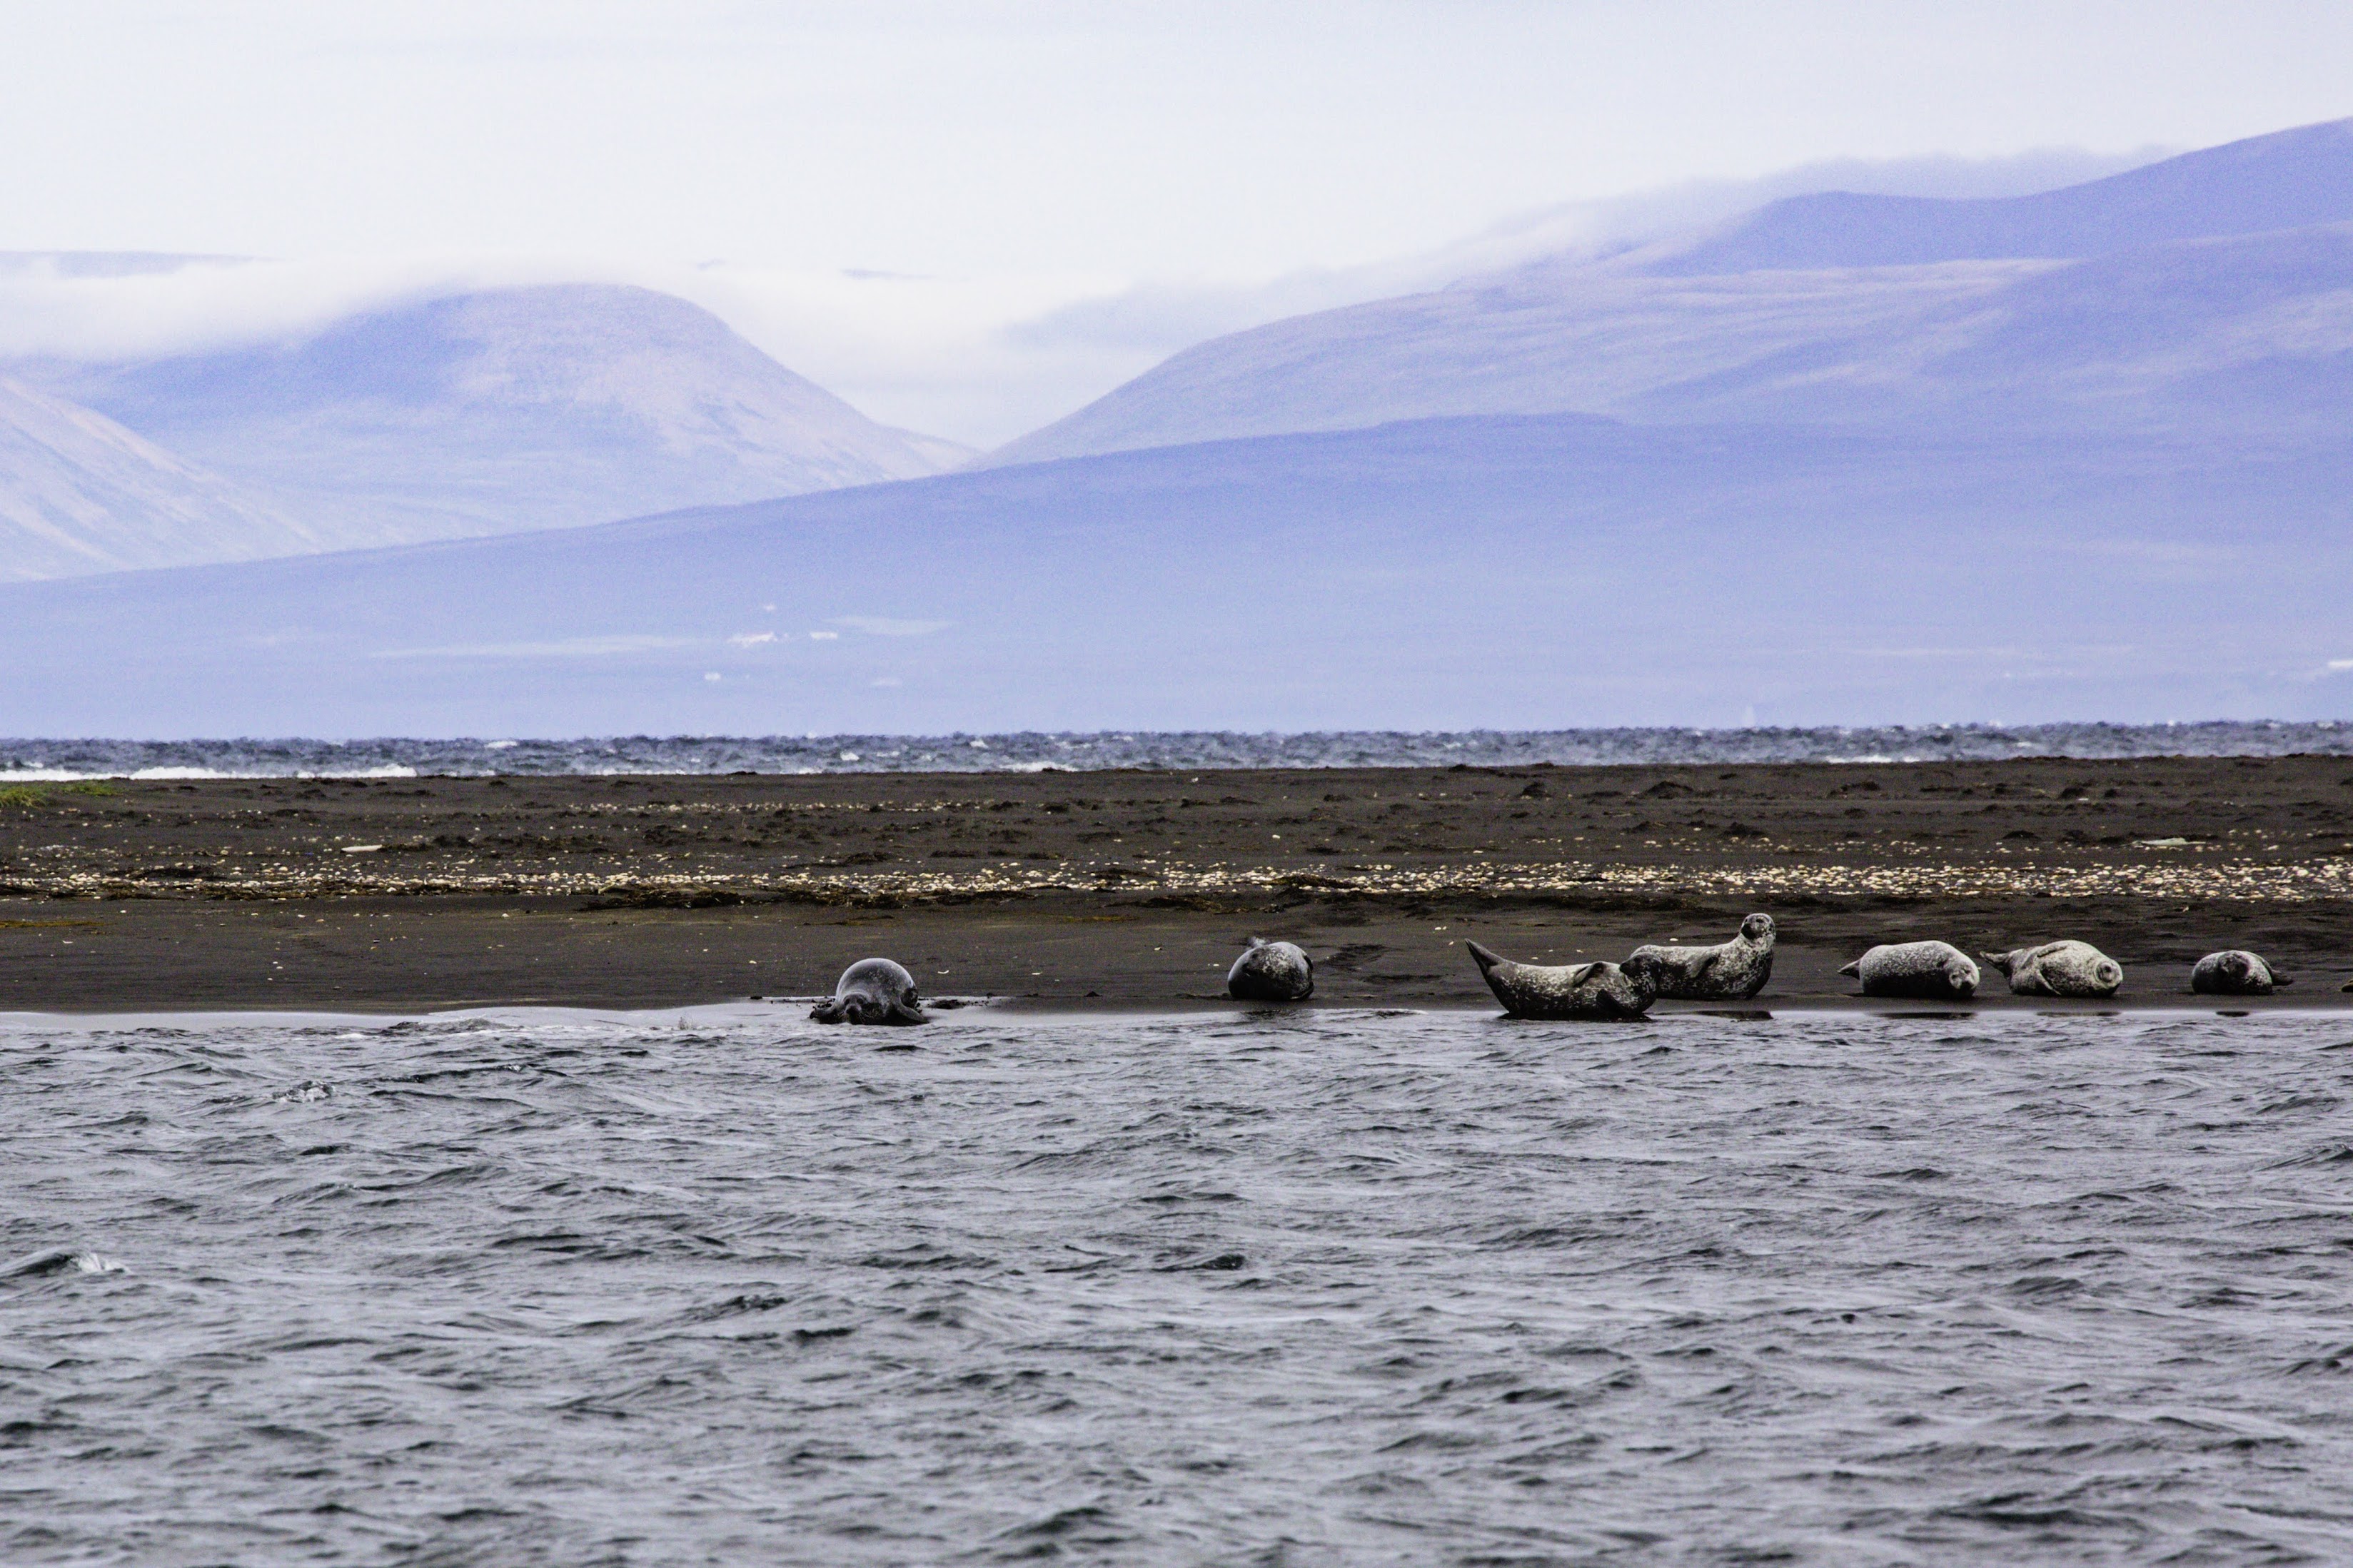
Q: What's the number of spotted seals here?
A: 7